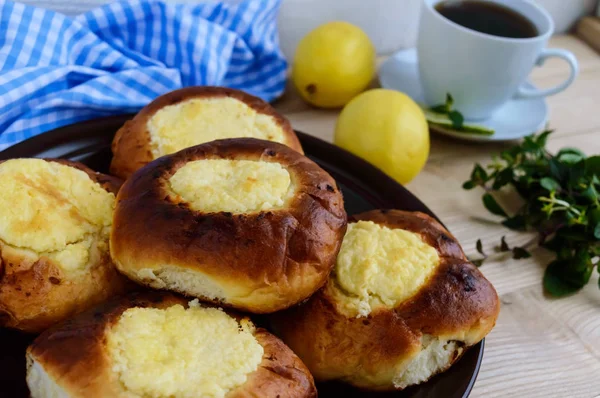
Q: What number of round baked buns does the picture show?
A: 5